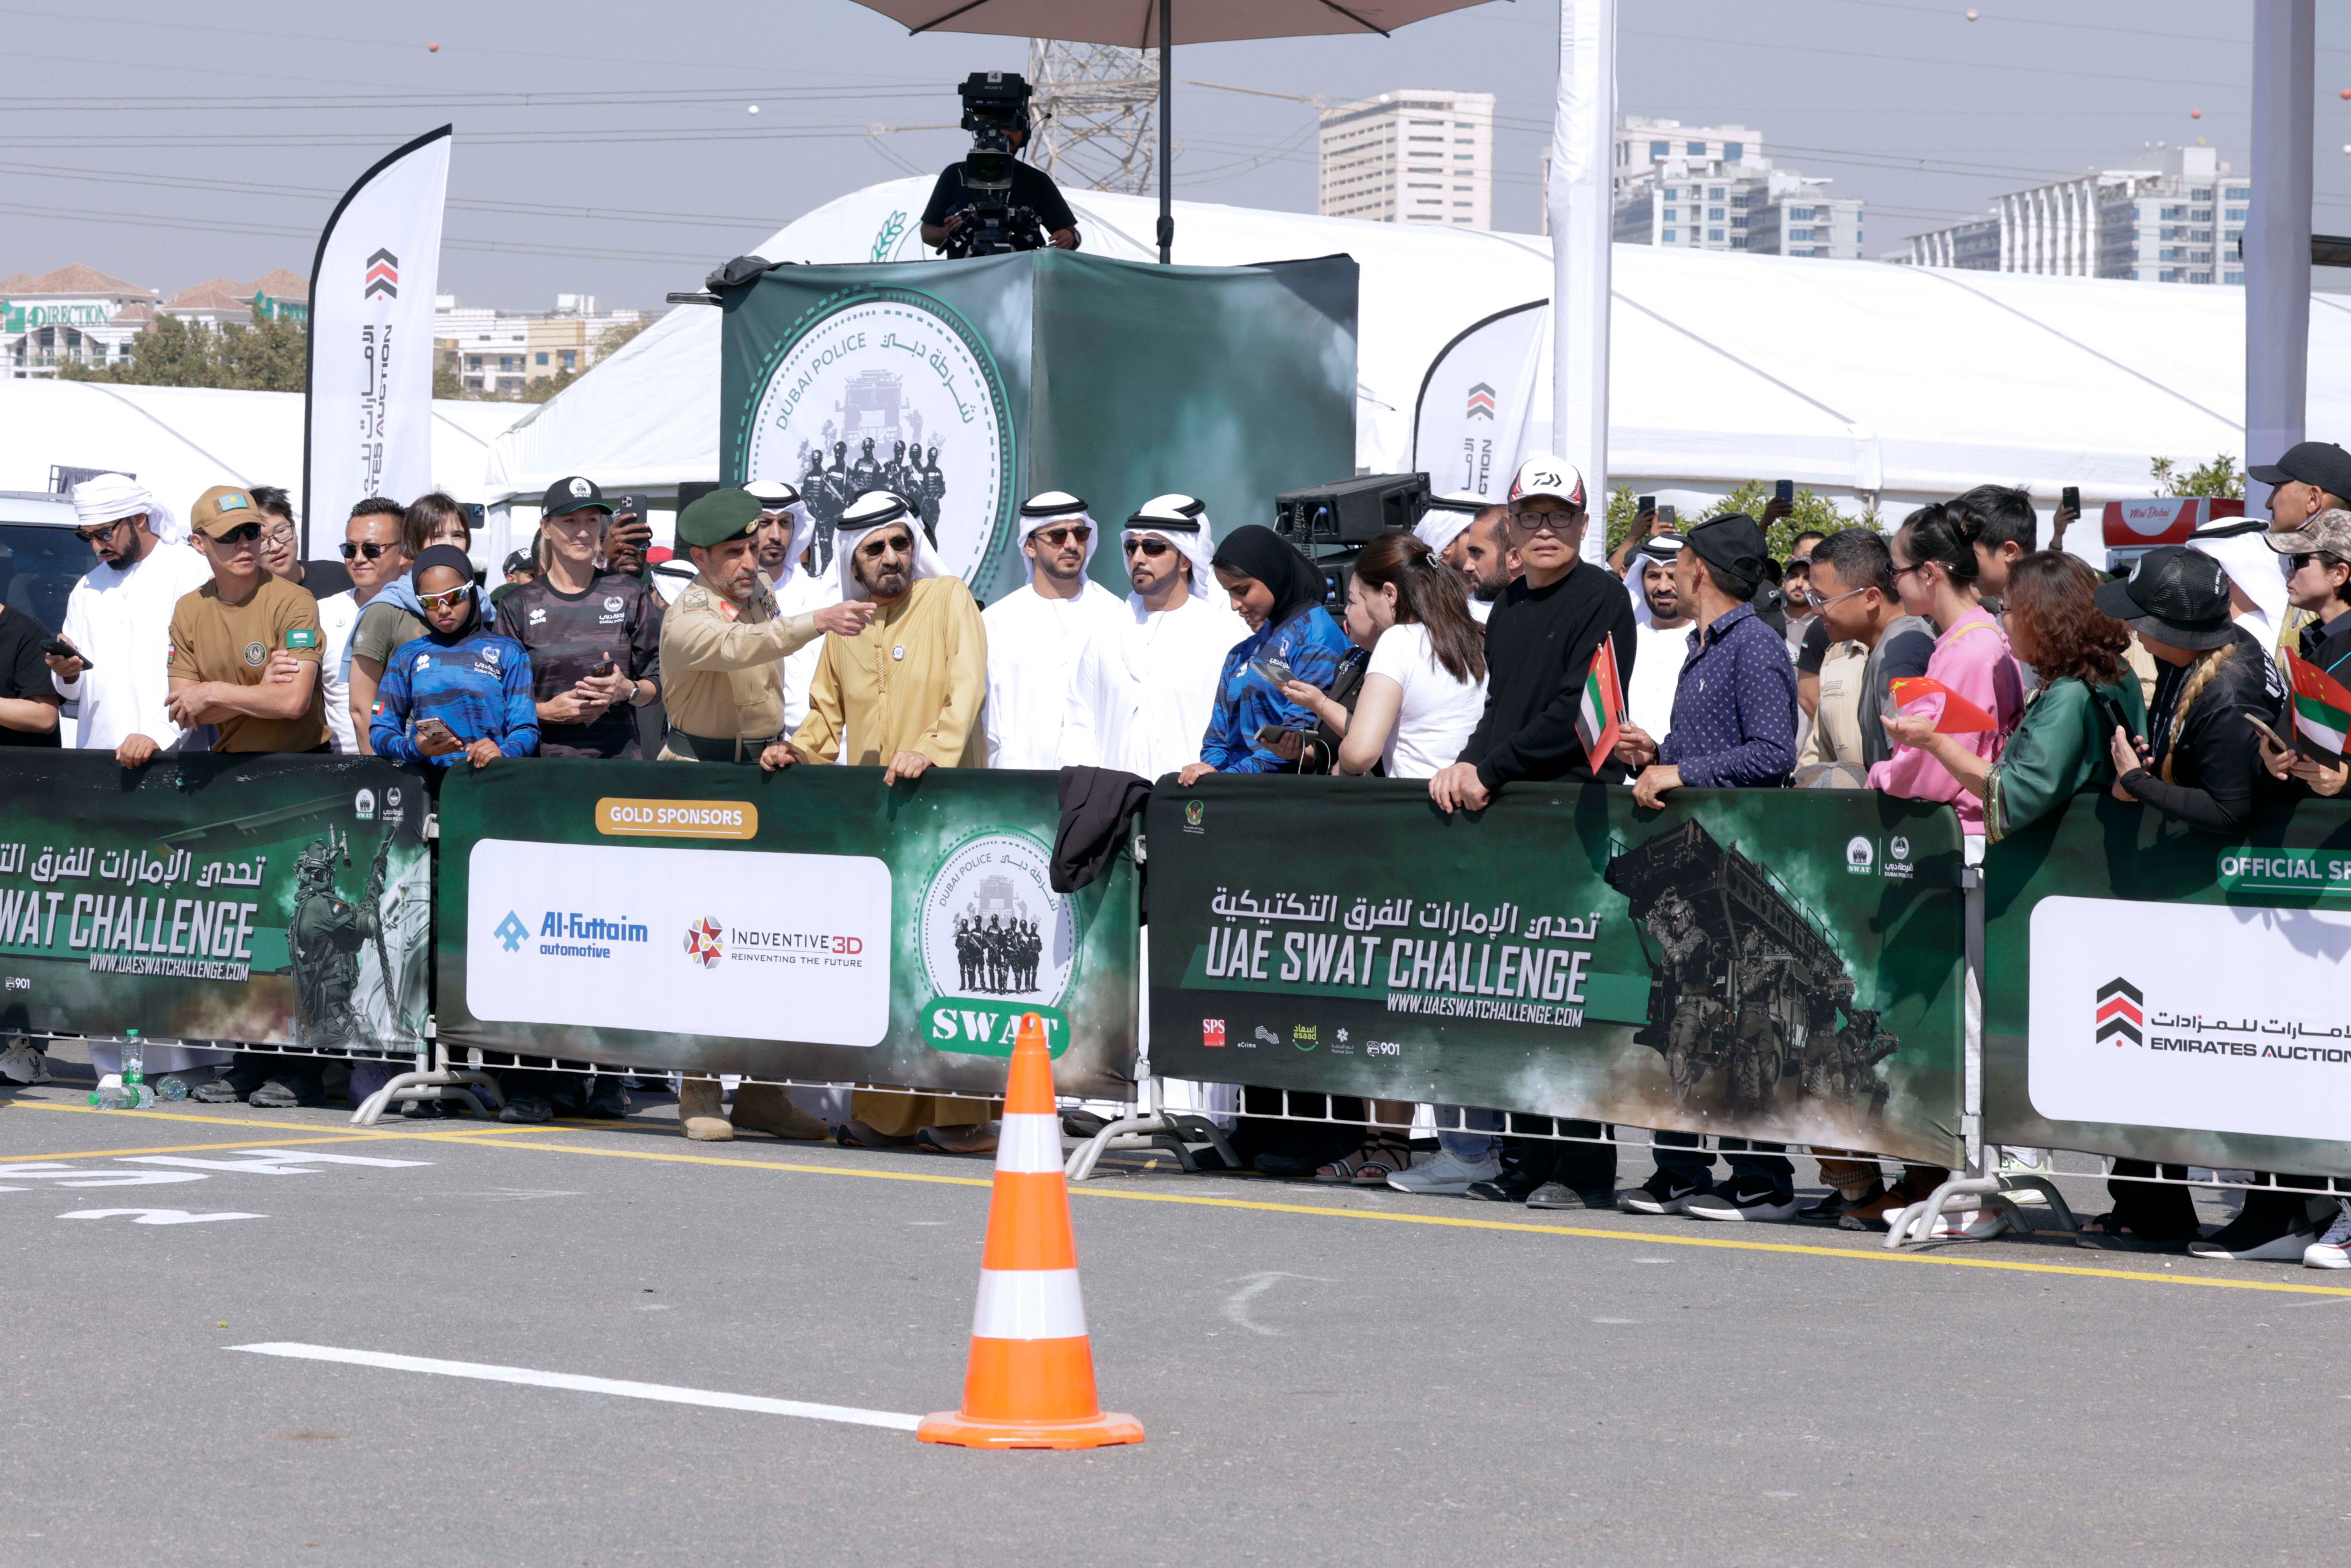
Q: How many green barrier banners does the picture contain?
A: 4